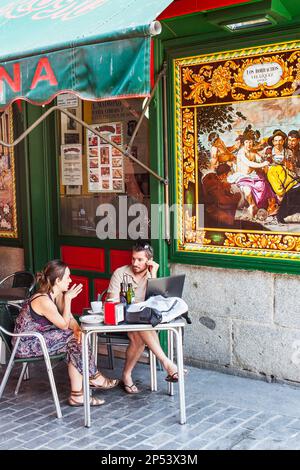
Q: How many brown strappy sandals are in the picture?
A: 2